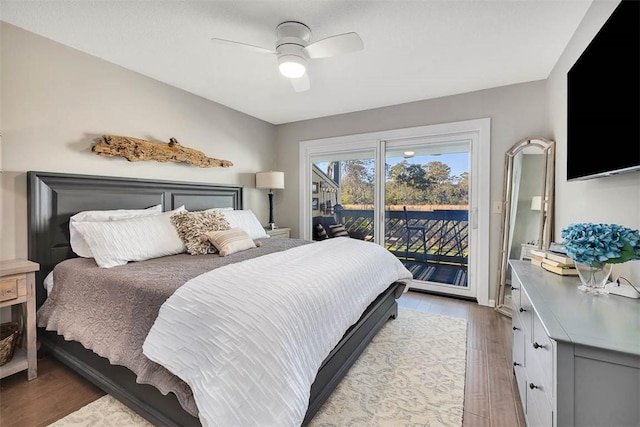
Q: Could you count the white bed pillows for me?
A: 4